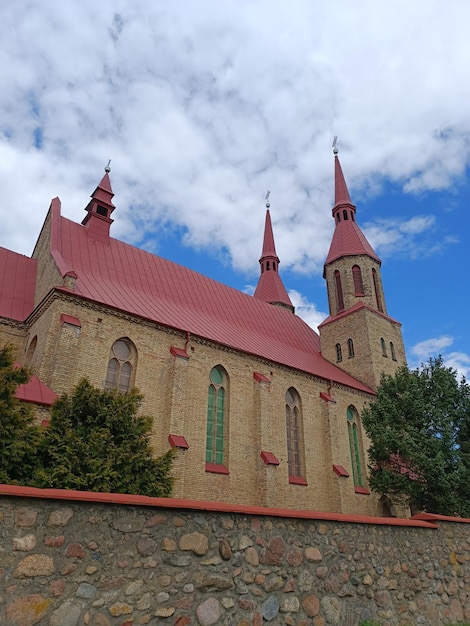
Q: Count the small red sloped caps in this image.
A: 7